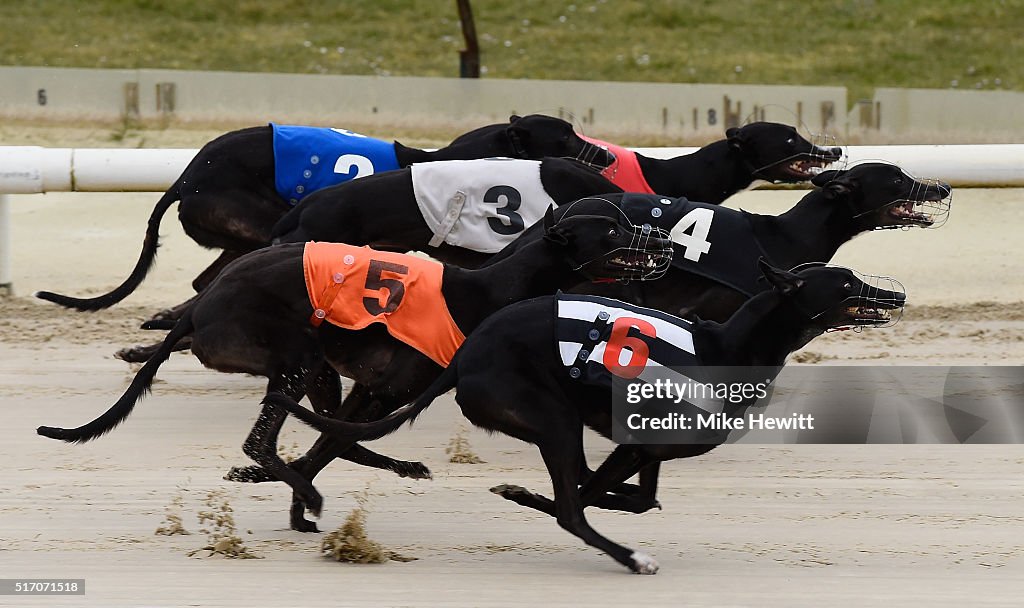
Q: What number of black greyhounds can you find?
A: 6